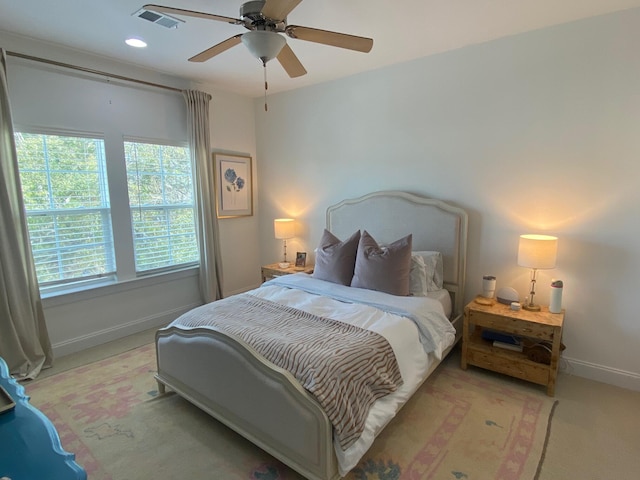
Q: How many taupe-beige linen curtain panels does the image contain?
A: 2